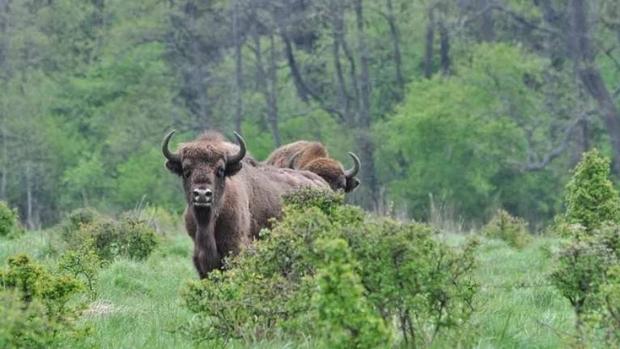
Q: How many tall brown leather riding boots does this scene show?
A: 0